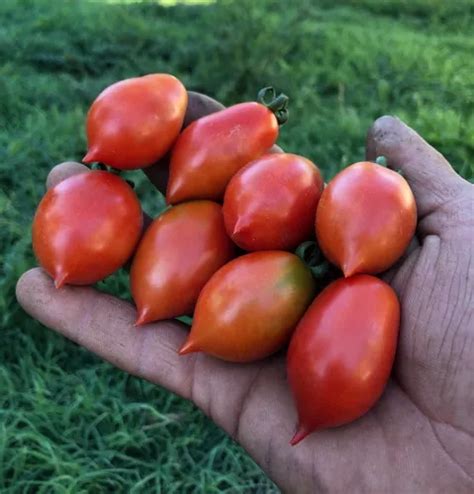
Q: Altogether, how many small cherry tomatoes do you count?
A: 8